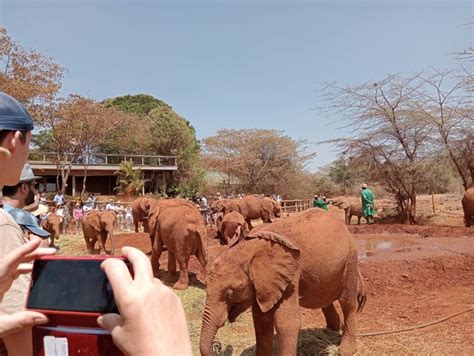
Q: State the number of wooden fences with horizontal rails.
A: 1